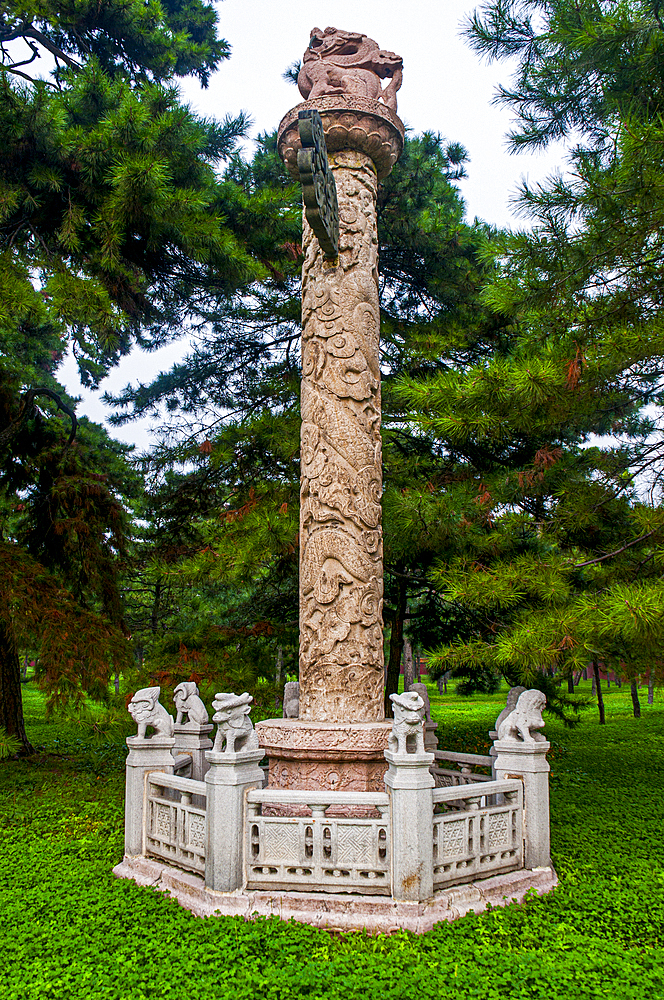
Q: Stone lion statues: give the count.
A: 8